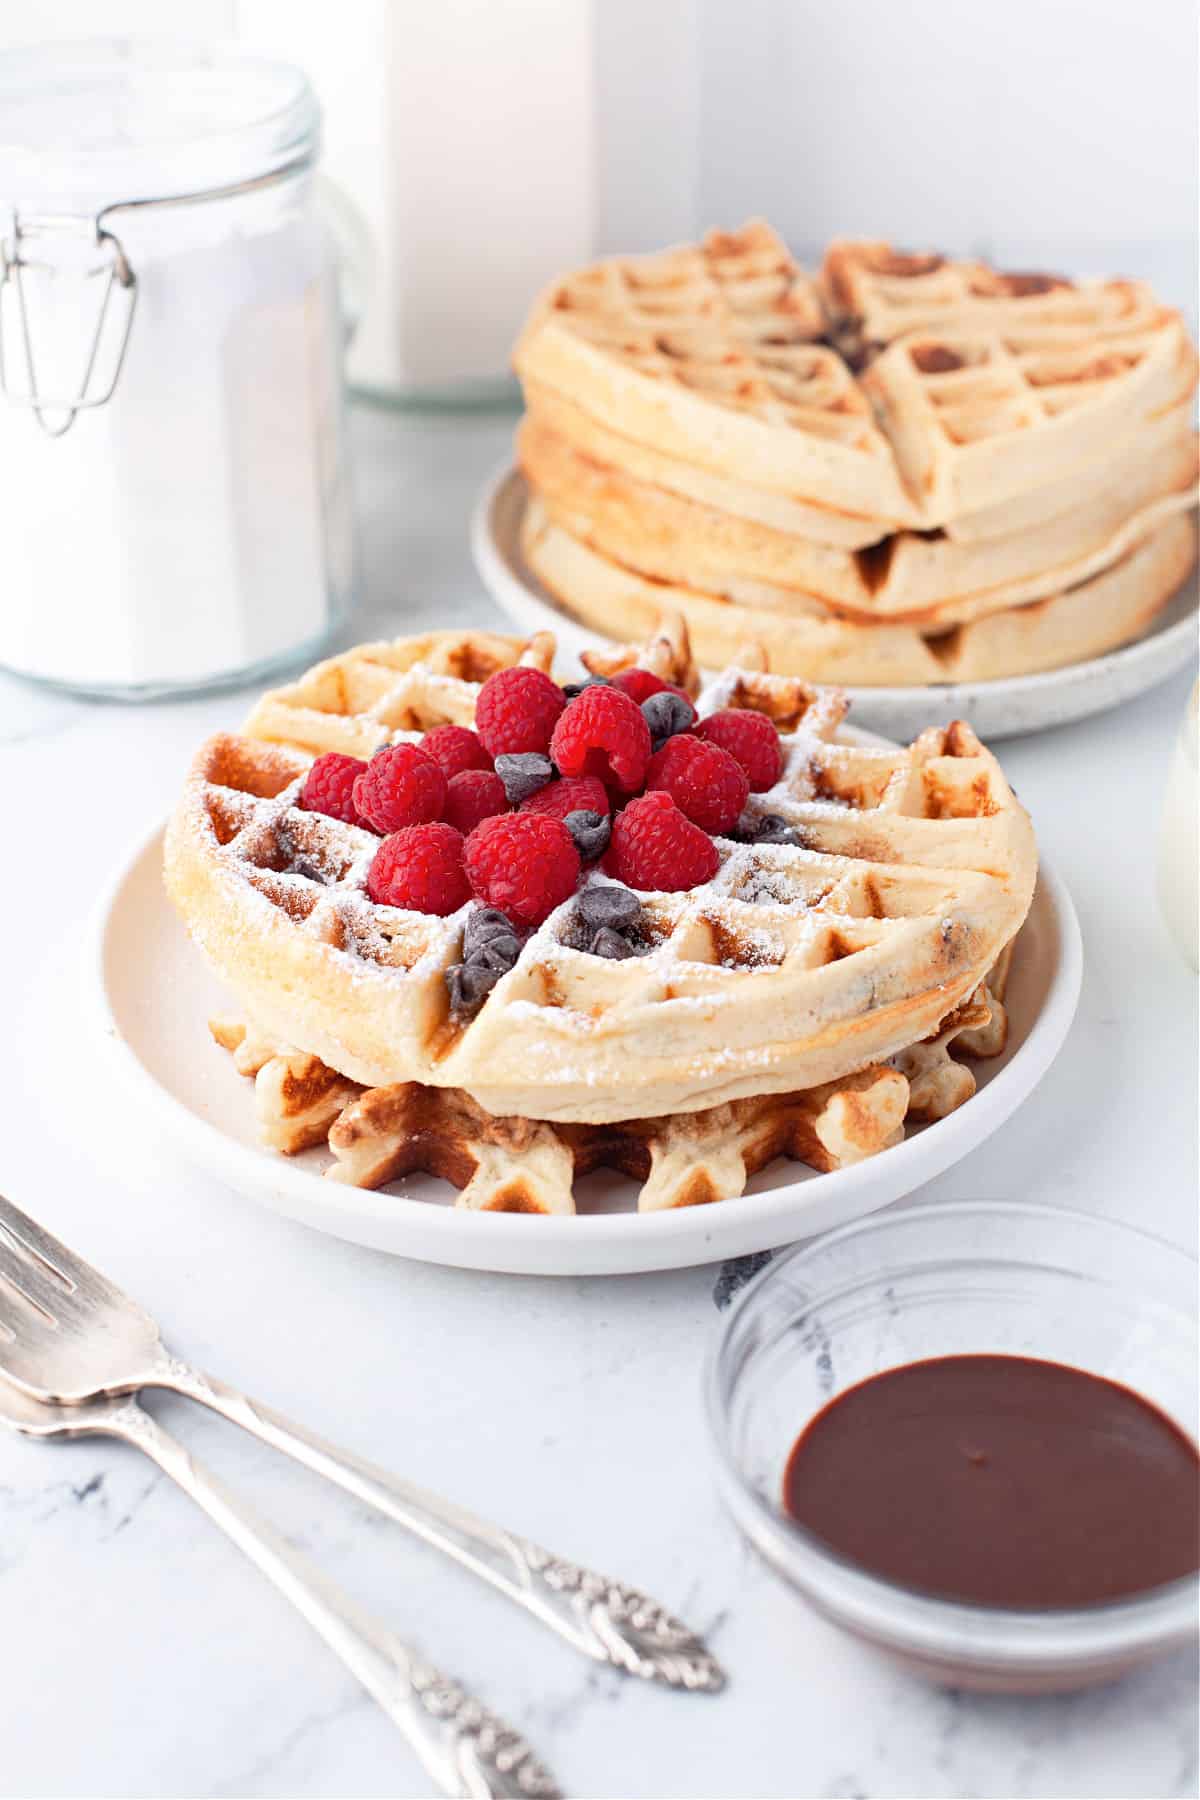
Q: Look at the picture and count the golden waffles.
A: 5